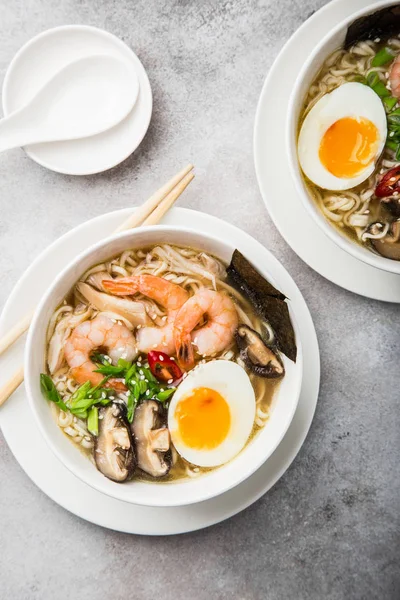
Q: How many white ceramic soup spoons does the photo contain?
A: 1